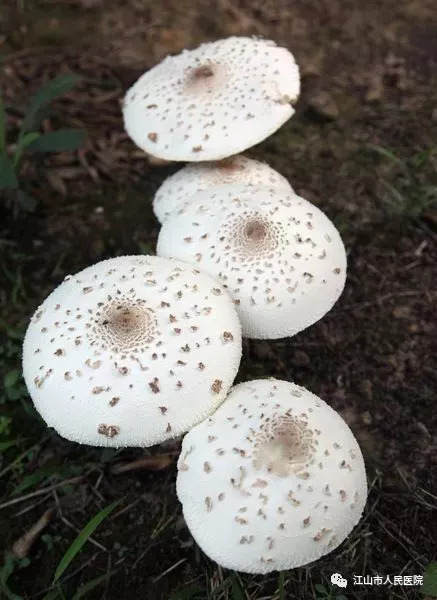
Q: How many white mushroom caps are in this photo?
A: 5